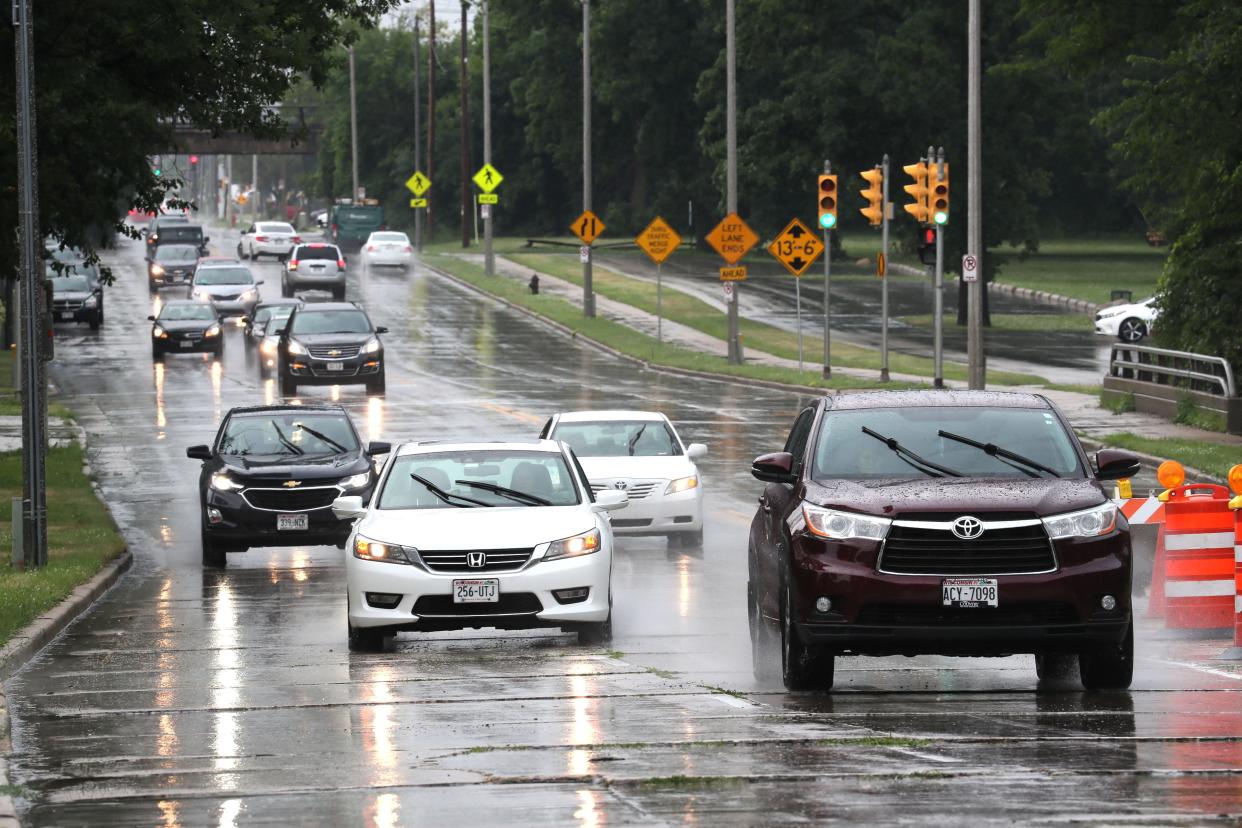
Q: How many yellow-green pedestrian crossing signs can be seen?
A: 2